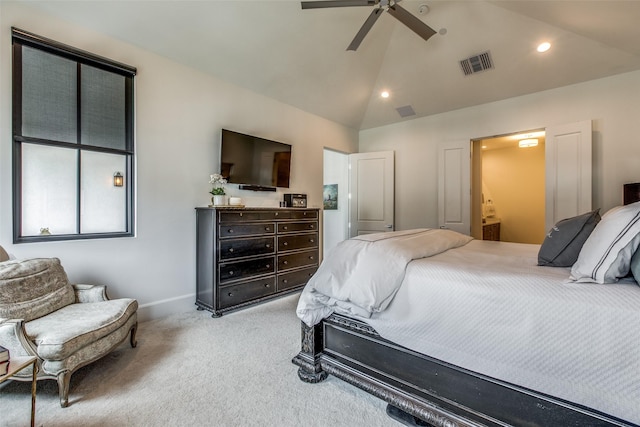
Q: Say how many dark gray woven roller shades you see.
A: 1